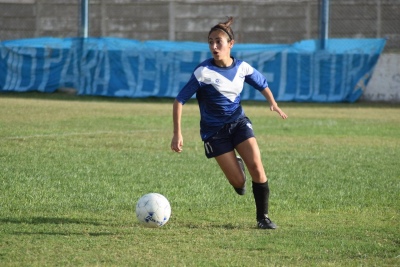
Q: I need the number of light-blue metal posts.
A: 2